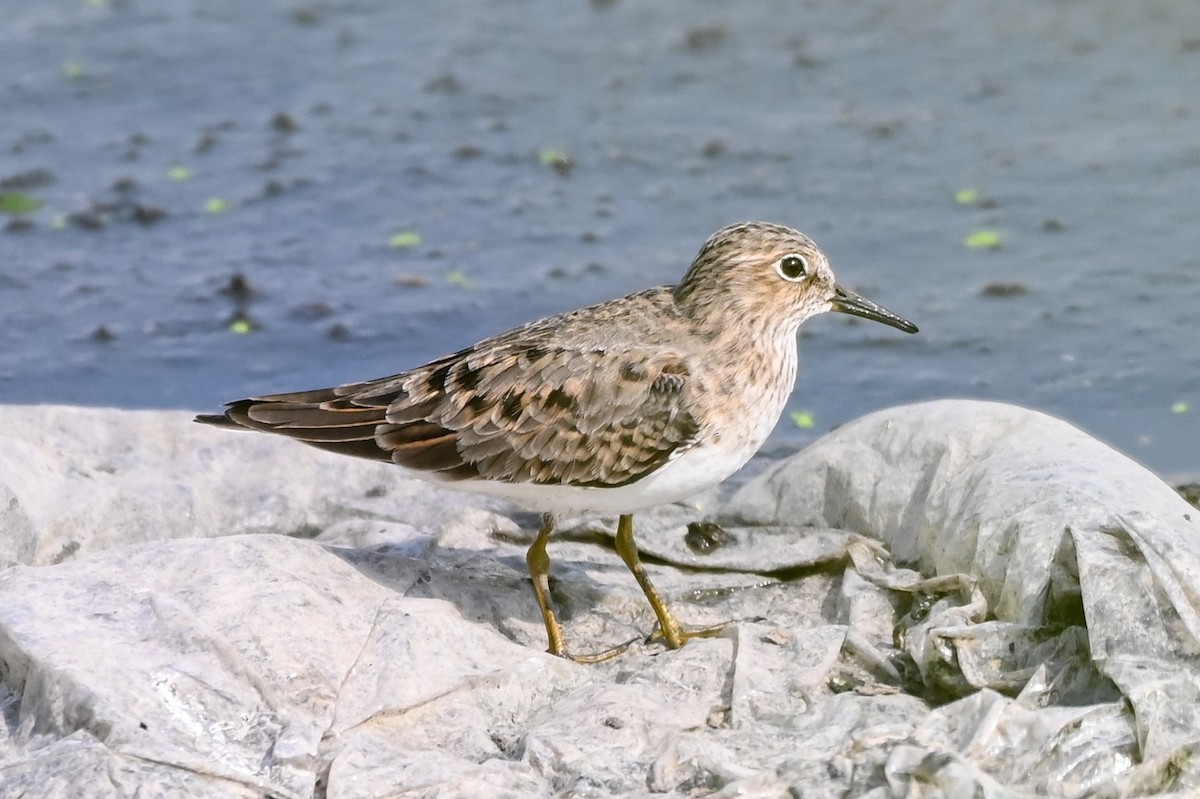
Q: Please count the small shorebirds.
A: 1